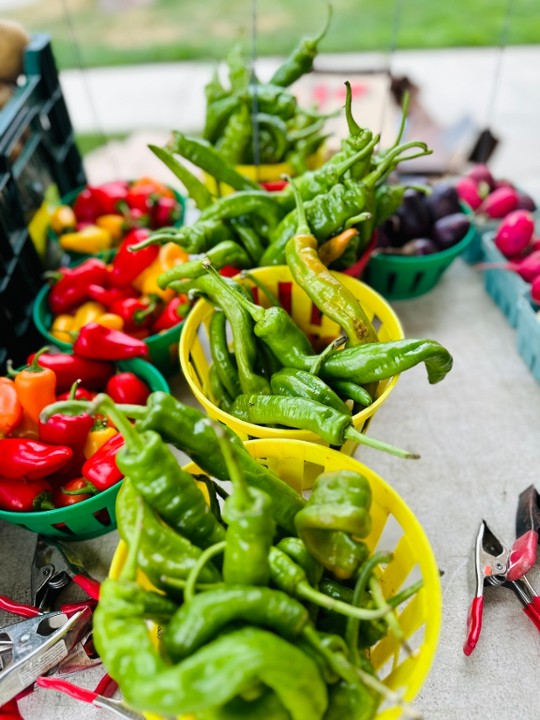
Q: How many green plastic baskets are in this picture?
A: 4